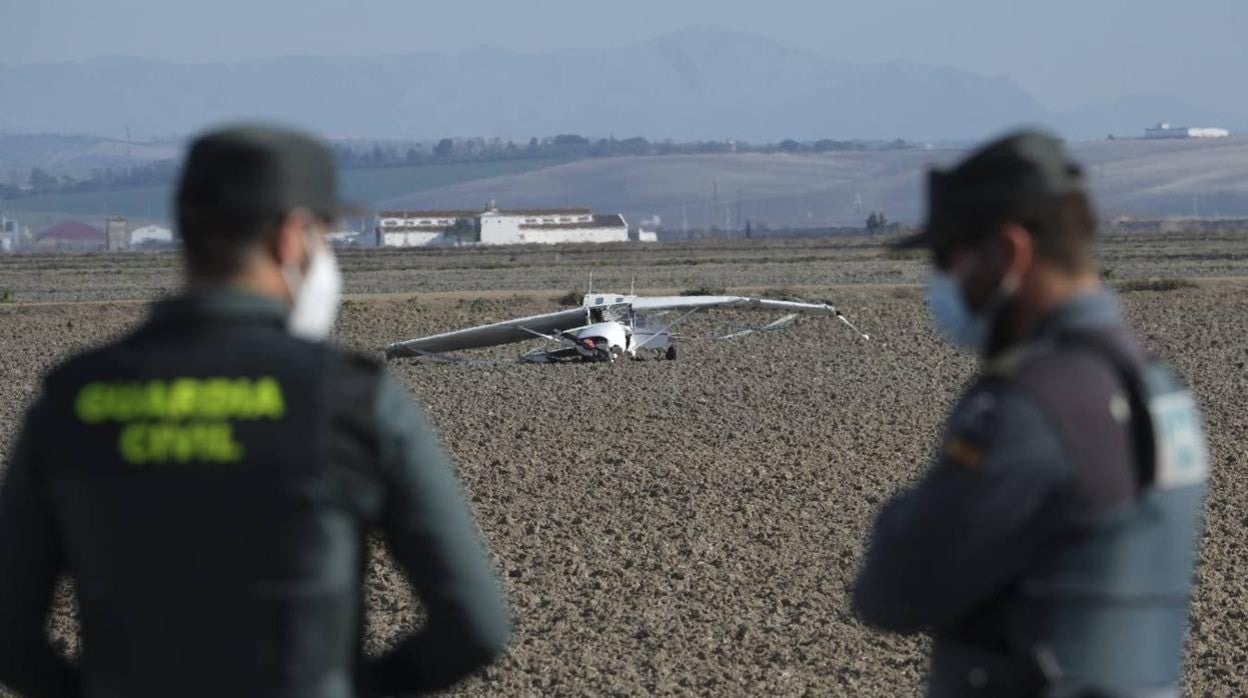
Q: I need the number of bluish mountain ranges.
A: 1